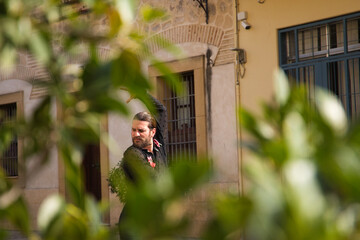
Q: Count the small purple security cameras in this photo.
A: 0